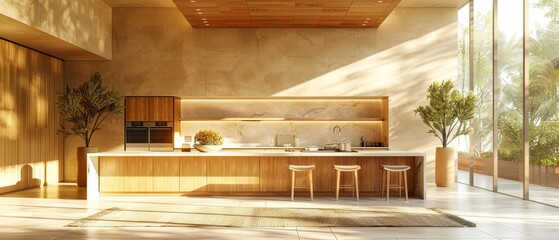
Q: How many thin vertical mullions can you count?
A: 3